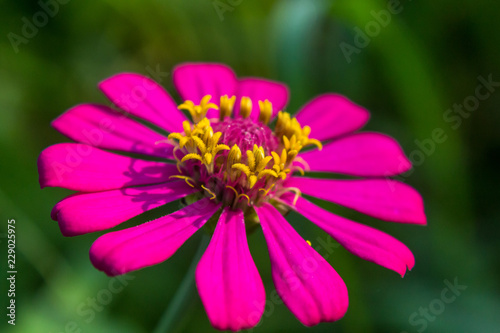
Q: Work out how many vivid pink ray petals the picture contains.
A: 13